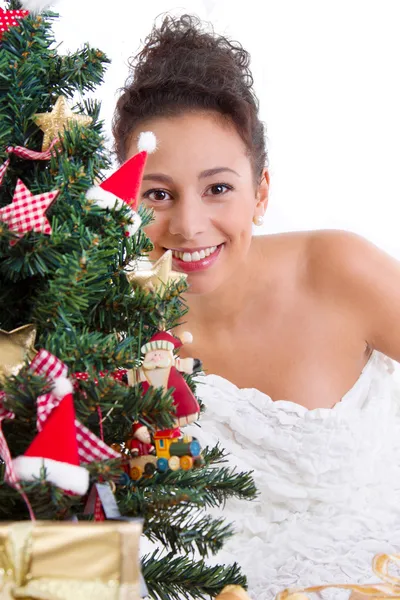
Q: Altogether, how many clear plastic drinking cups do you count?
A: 0